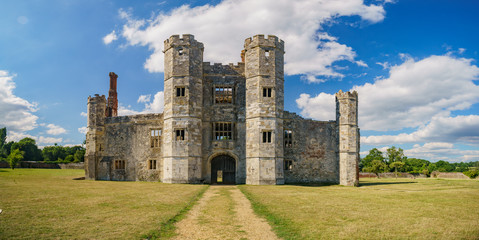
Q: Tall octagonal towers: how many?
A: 2